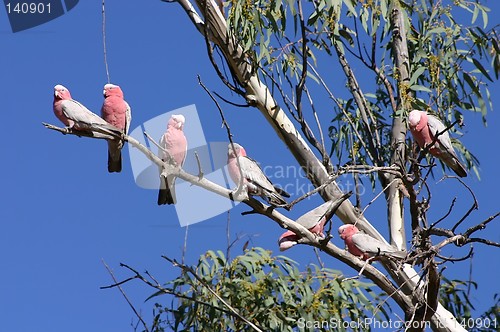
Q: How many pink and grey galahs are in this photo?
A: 7